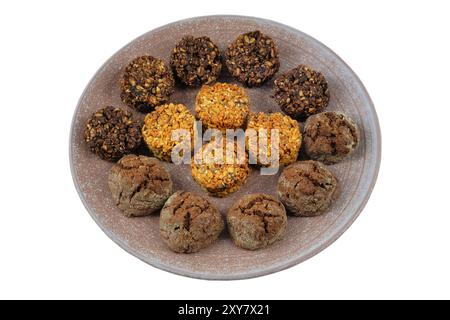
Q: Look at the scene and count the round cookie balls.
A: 14